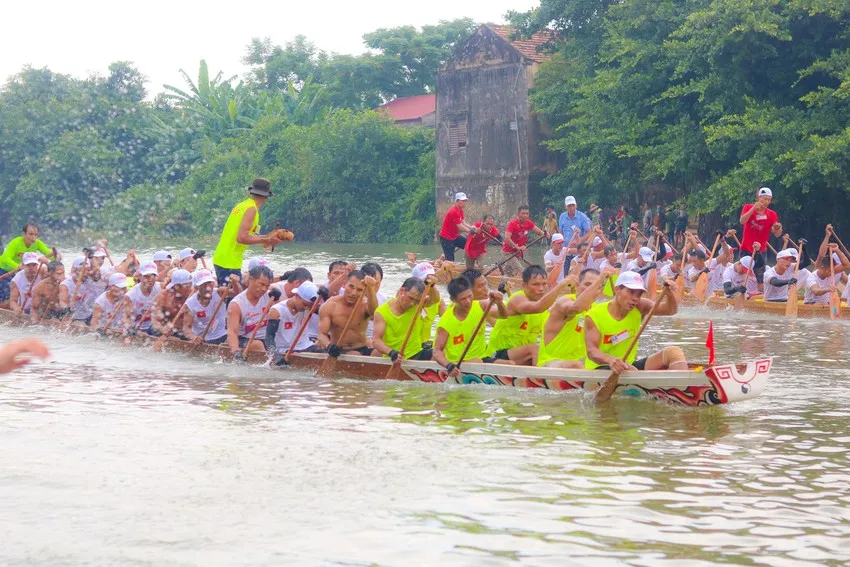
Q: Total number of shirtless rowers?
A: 3